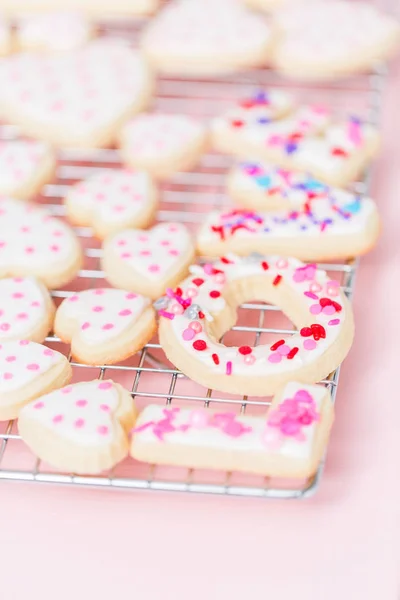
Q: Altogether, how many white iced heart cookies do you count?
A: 13